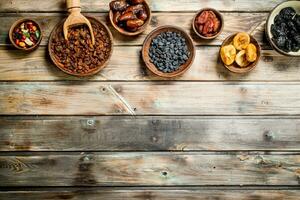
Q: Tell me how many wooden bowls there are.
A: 6